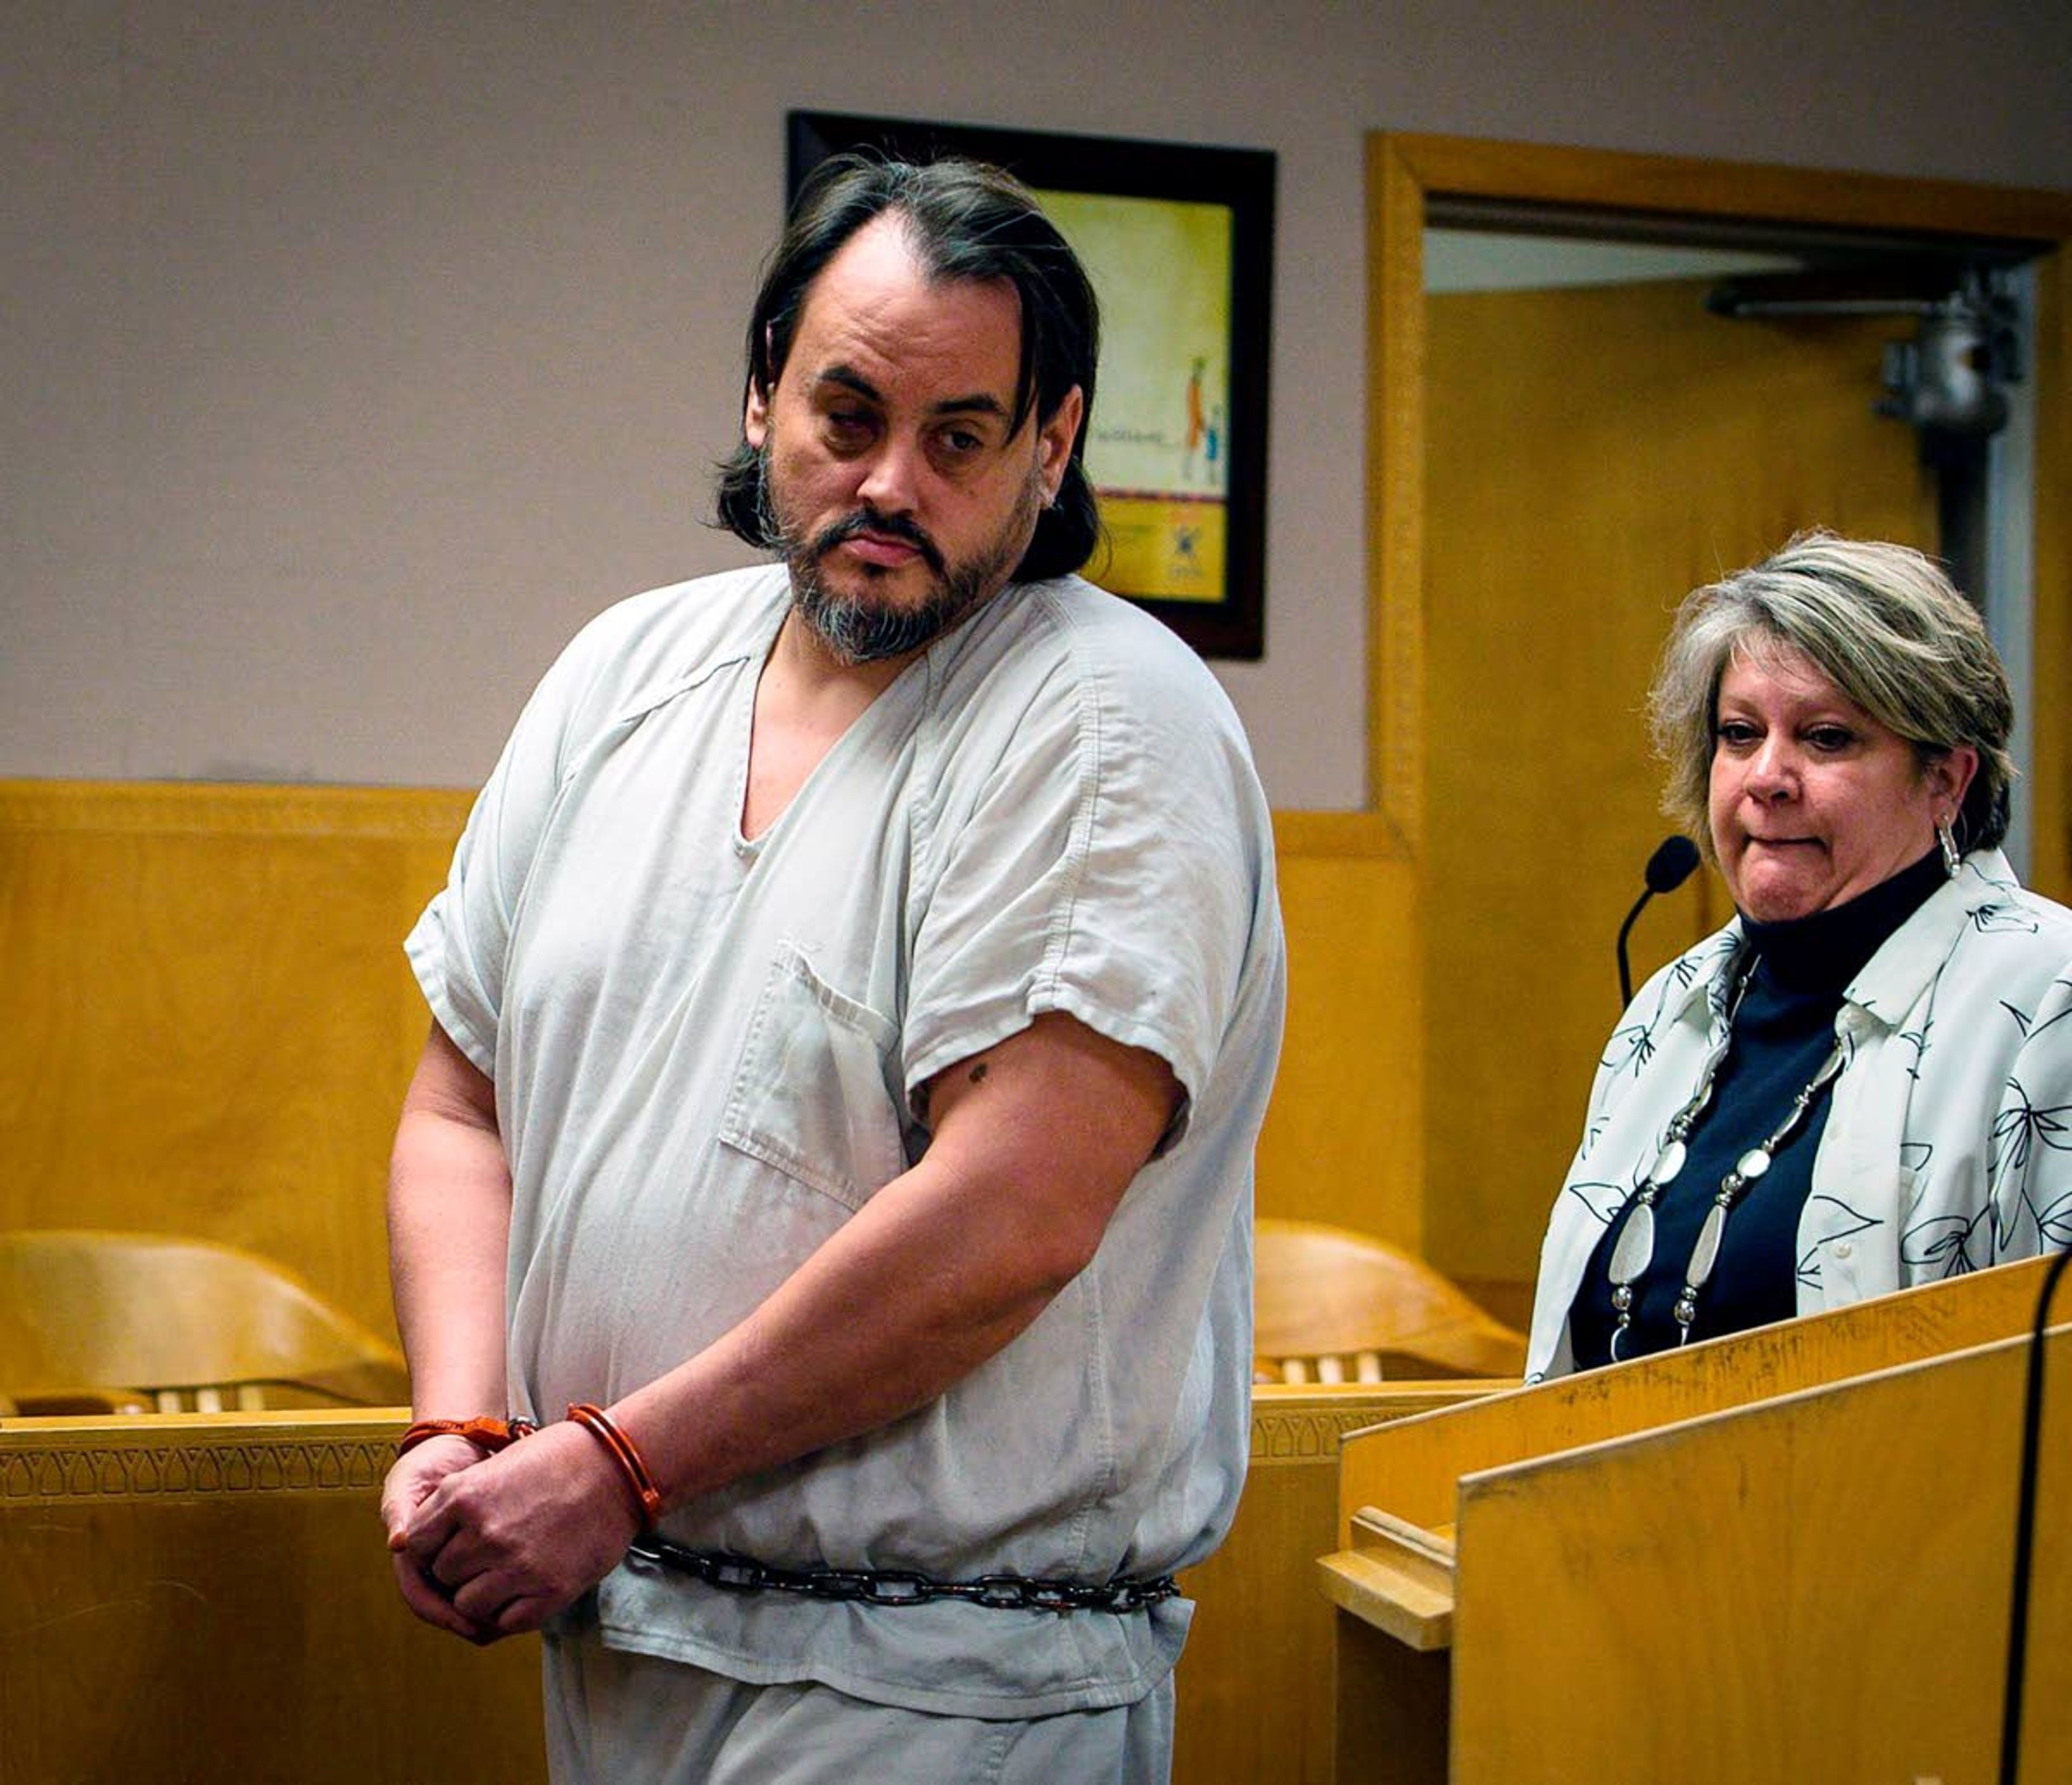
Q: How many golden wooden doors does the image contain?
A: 1